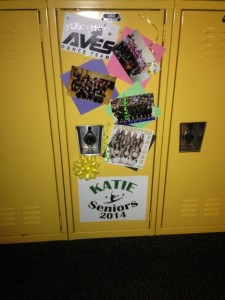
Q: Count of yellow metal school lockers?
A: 3